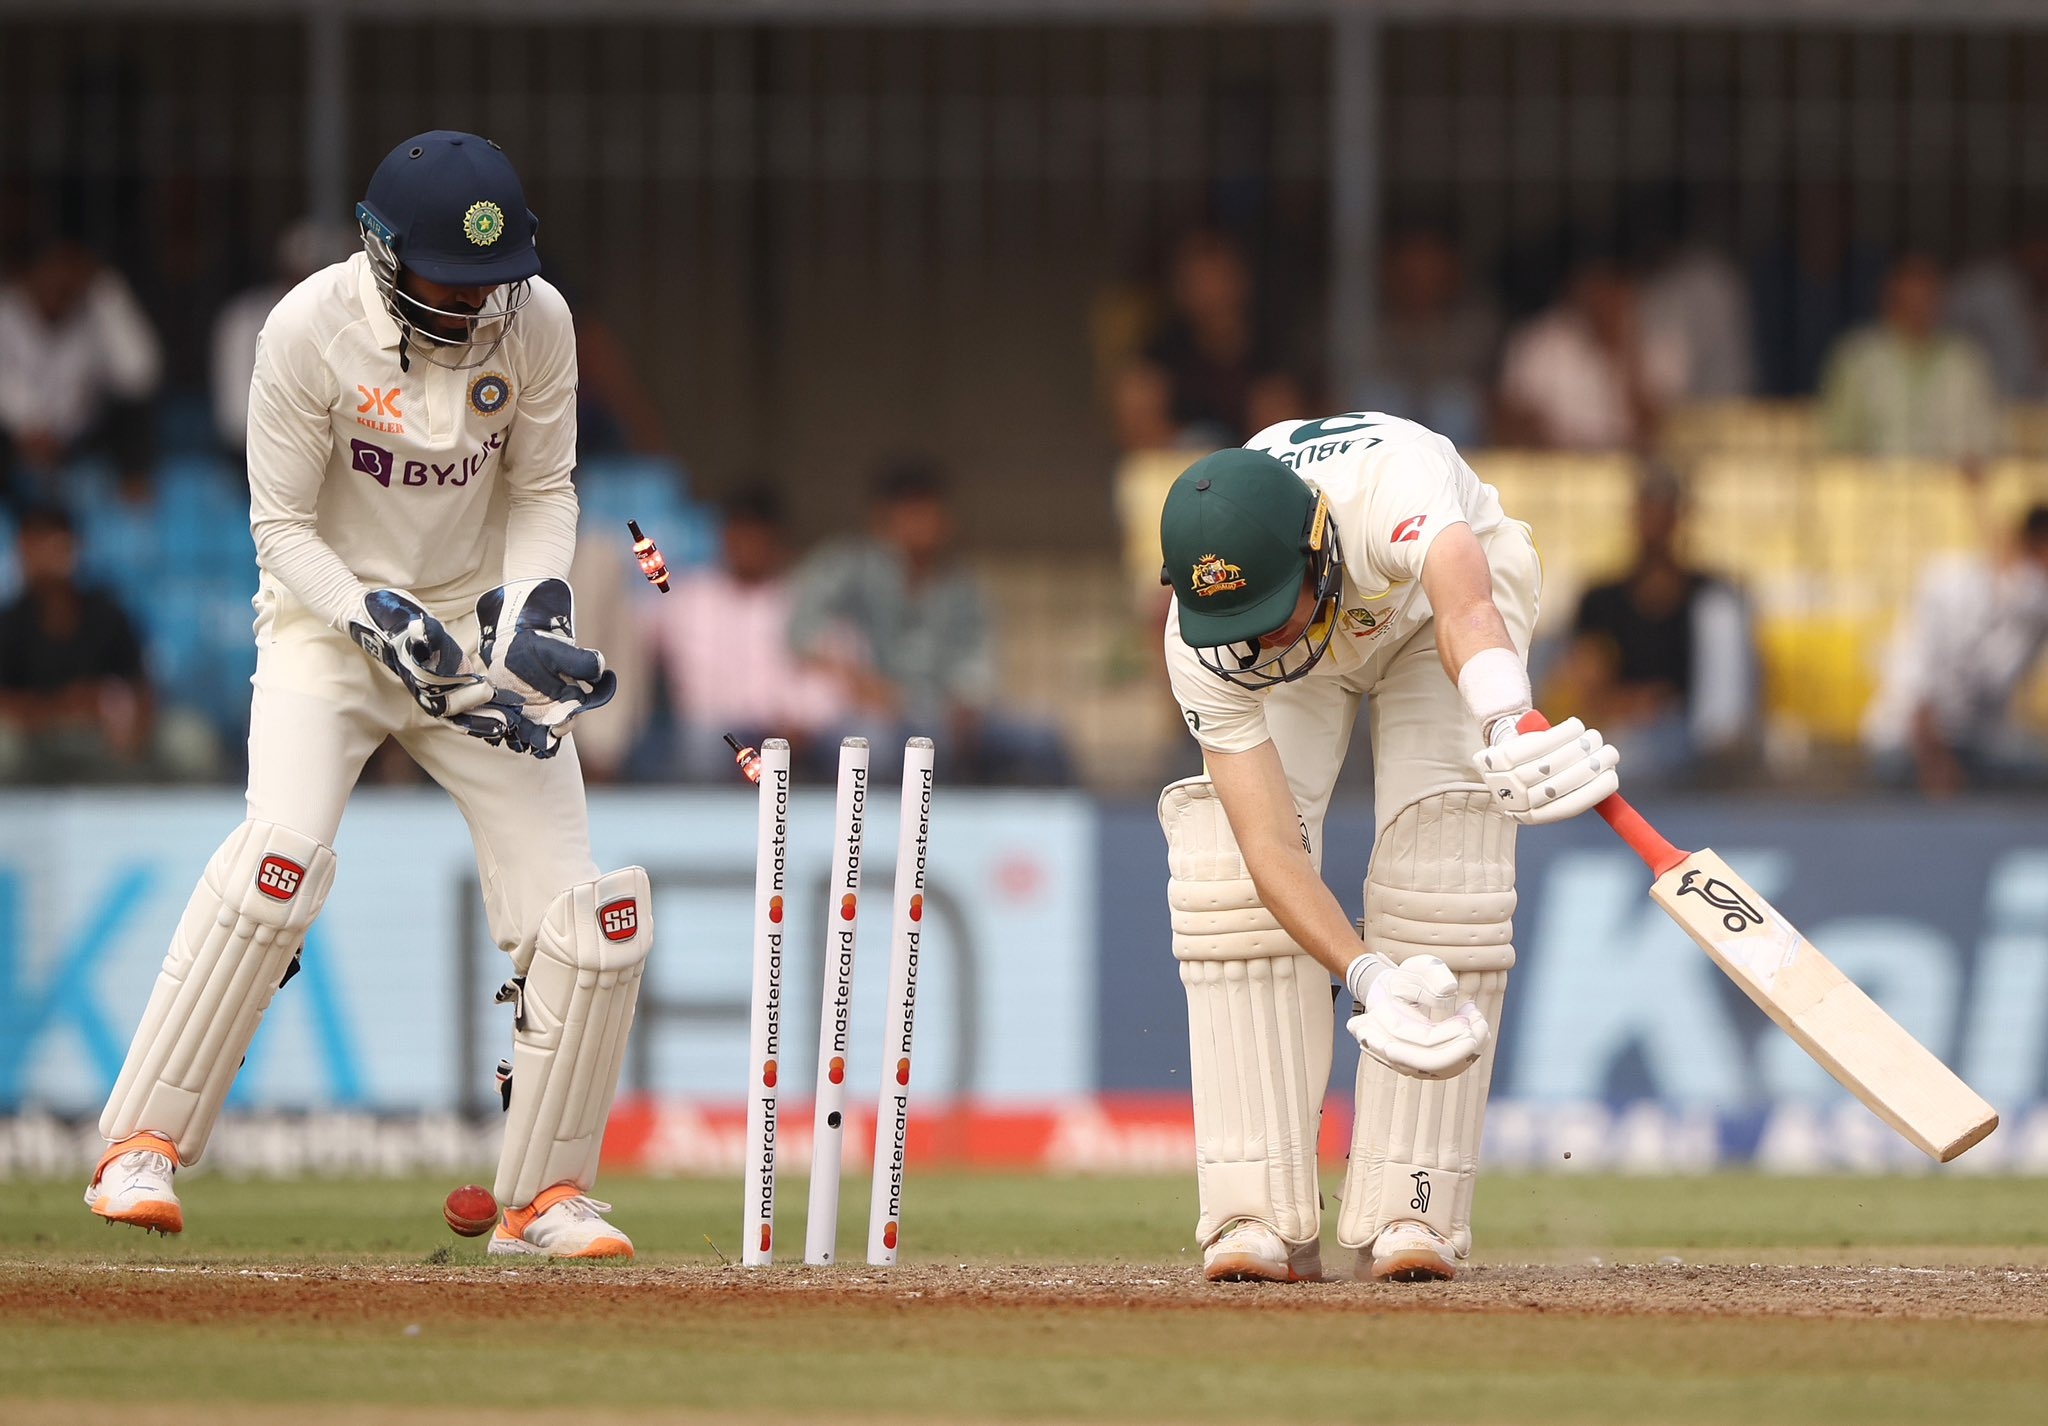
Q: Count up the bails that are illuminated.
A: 2